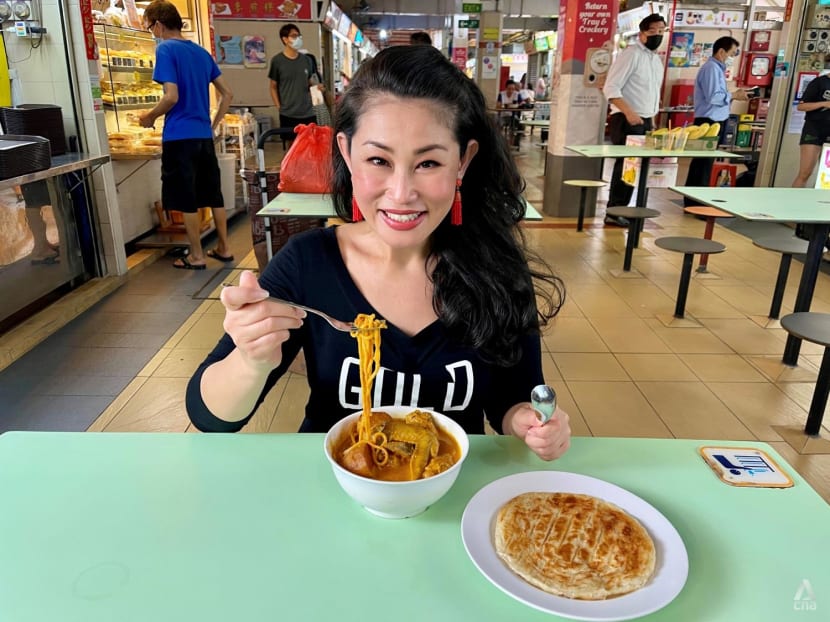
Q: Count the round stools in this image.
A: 6